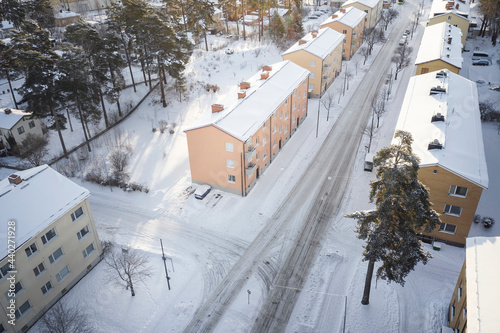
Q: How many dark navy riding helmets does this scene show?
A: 0